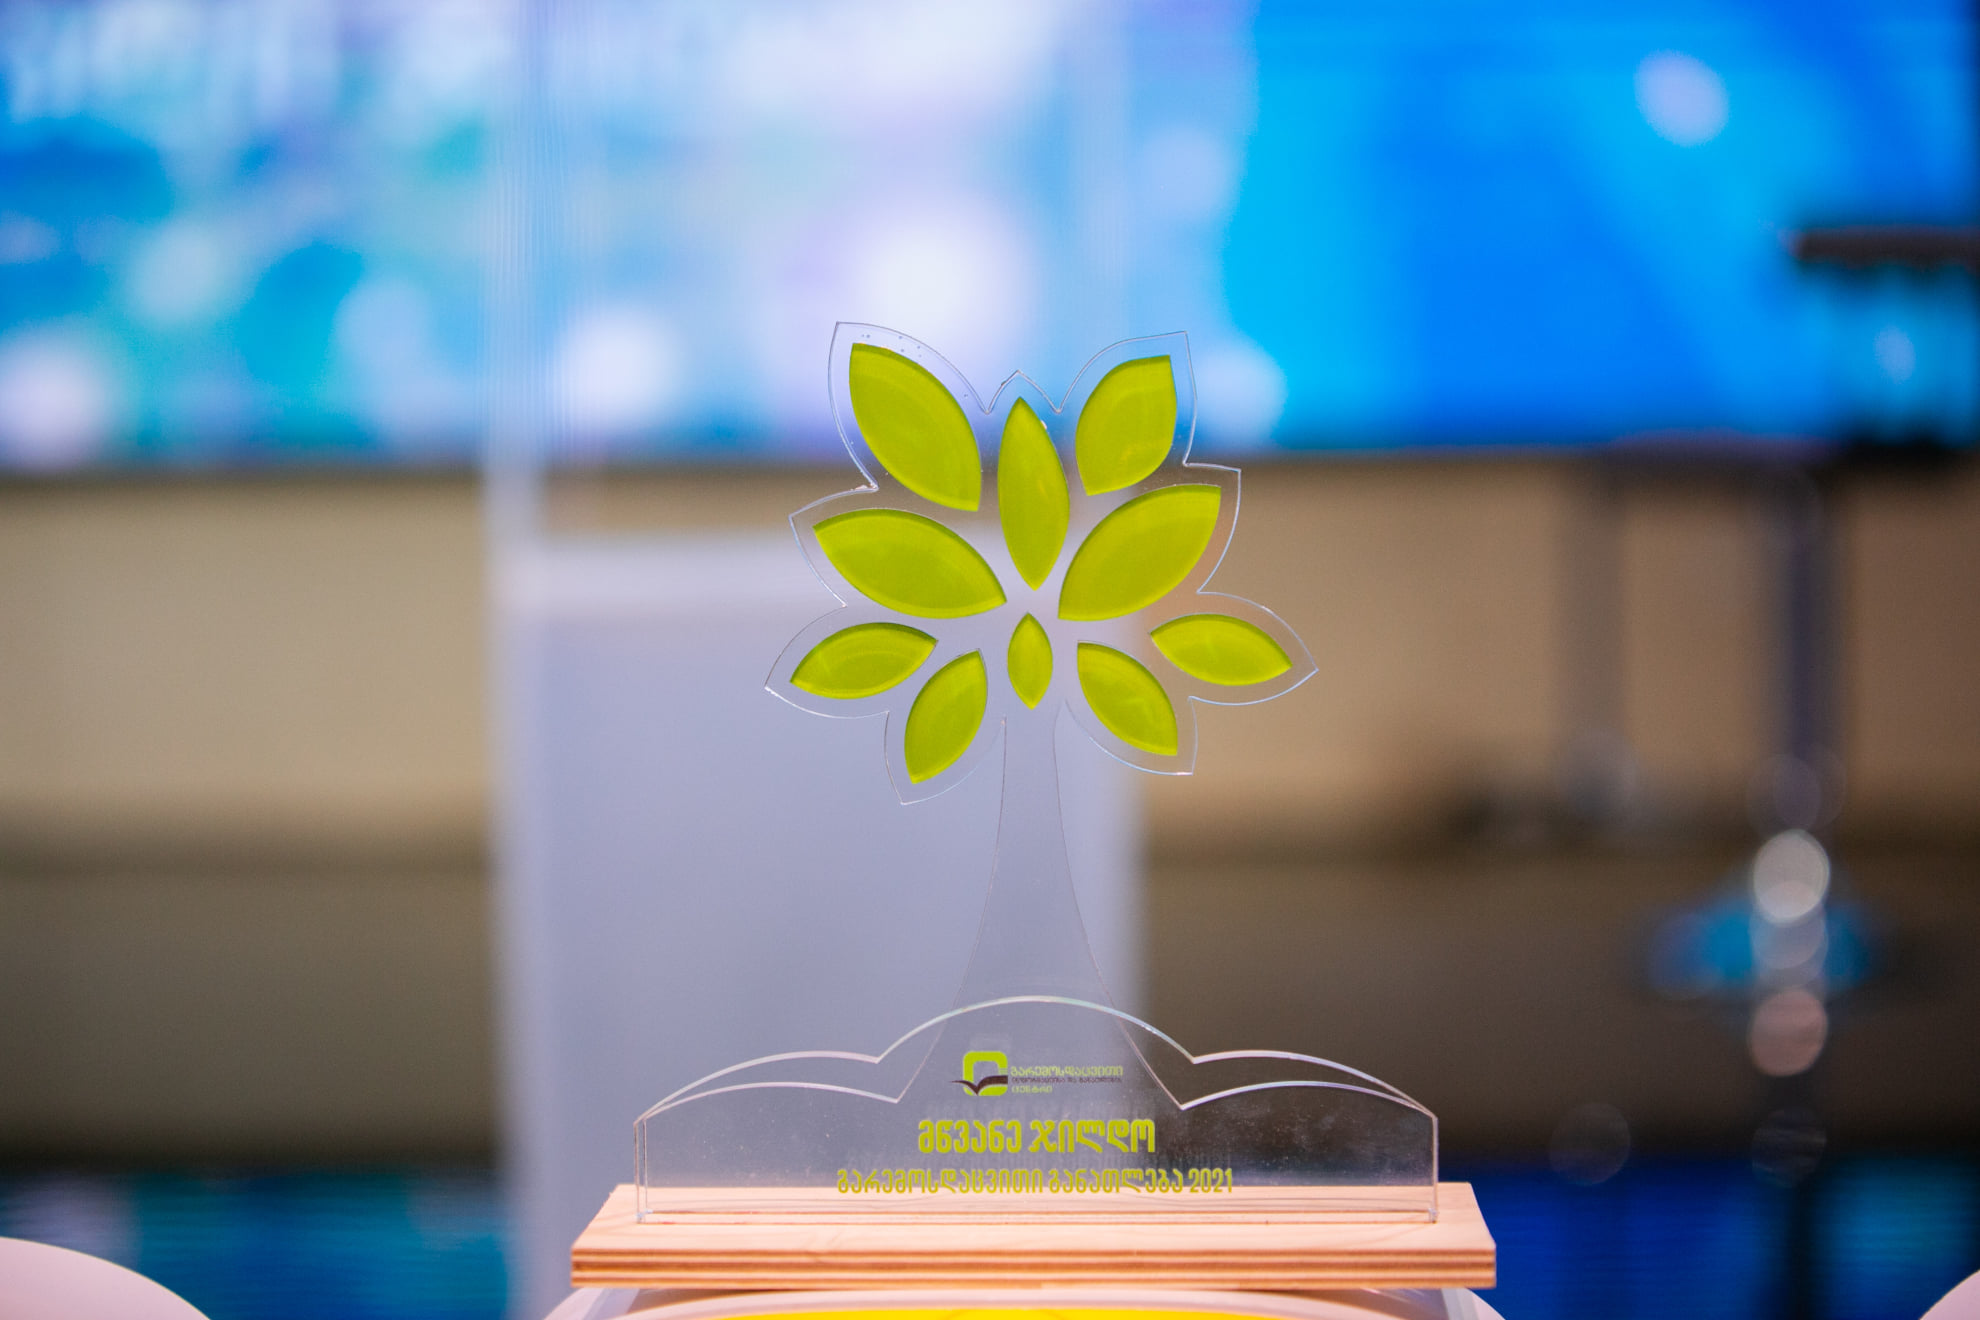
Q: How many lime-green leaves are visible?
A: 10